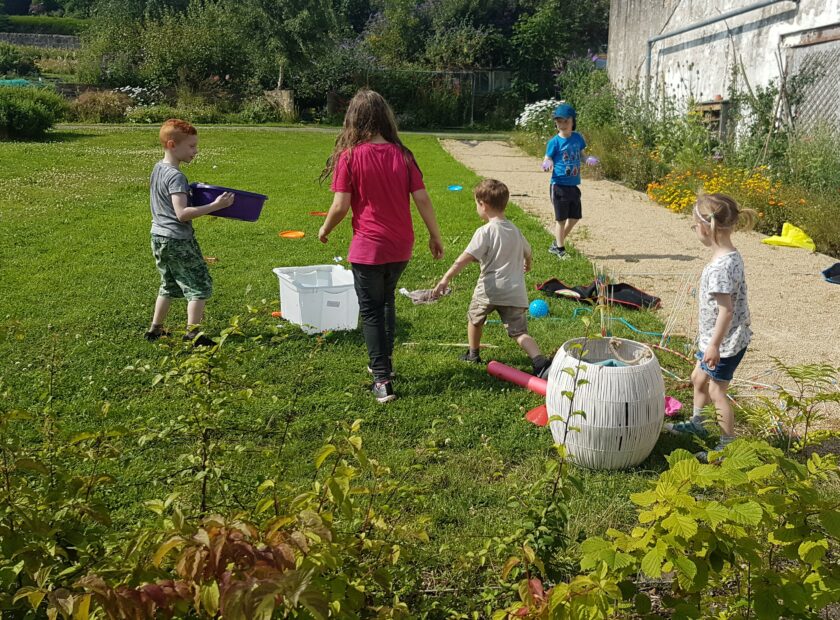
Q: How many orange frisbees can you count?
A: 2